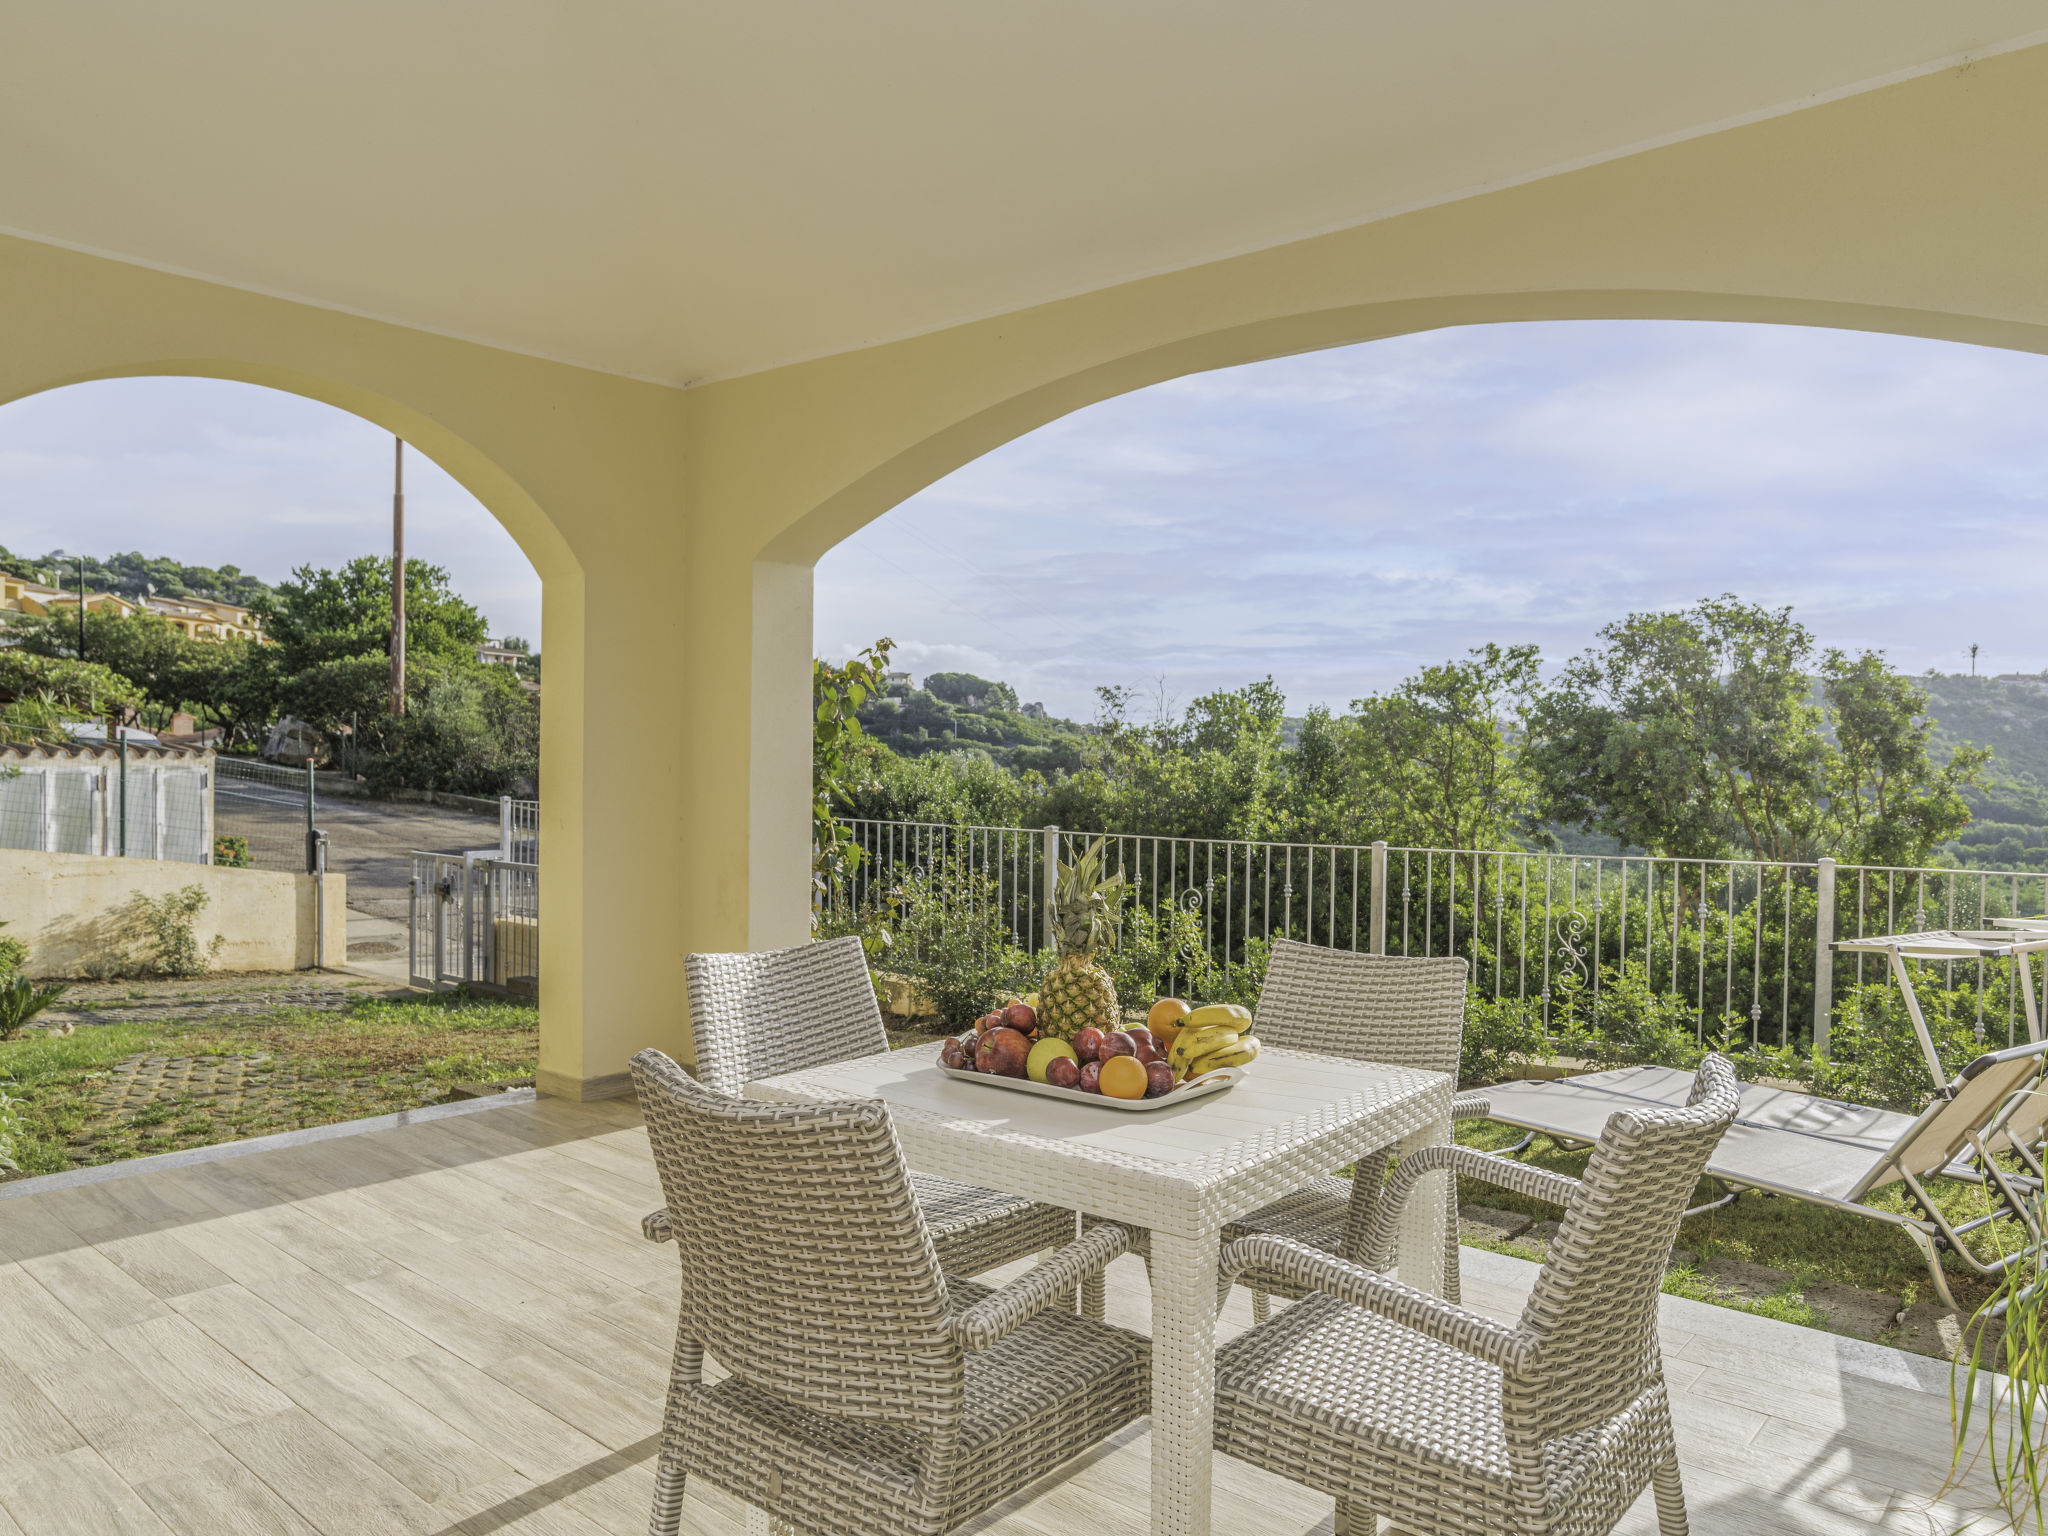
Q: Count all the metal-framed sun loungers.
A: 2